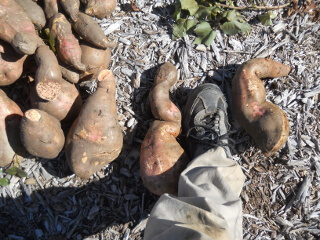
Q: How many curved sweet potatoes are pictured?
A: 2